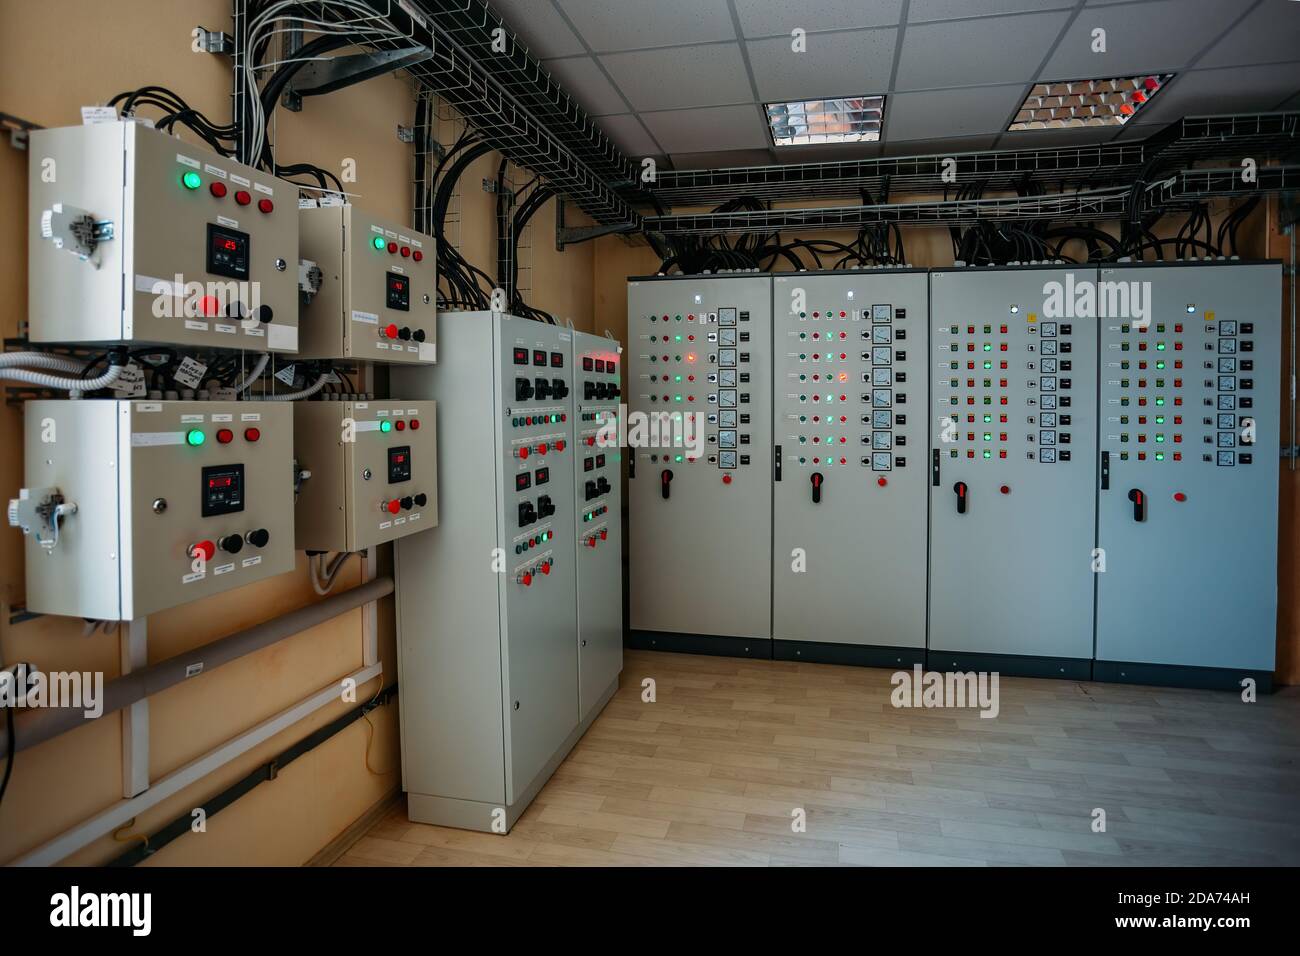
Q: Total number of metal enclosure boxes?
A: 10